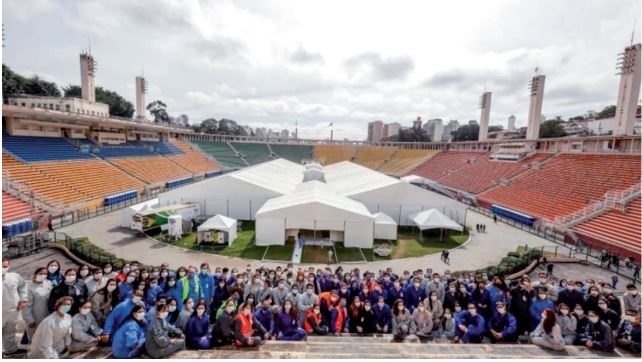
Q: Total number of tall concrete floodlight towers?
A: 5